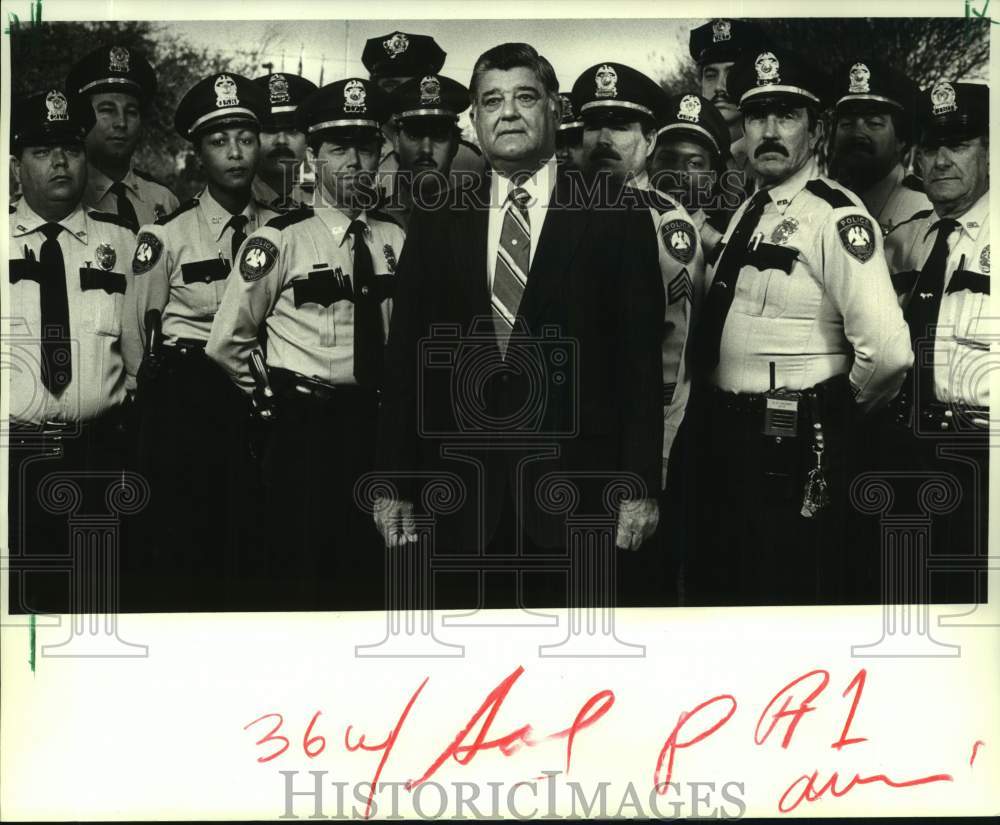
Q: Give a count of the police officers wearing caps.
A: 14